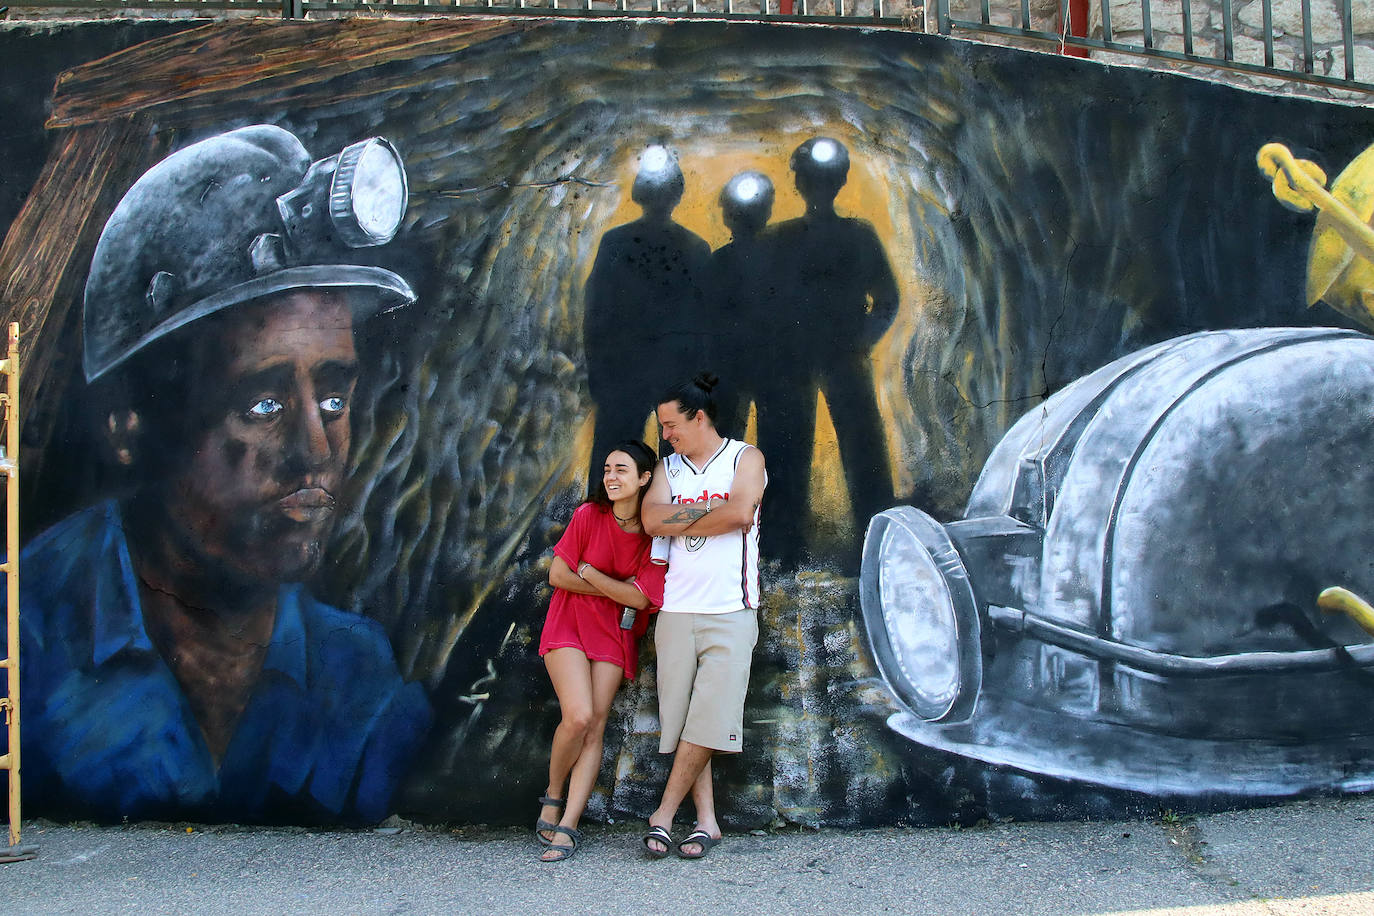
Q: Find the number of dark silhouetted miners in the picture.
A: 3